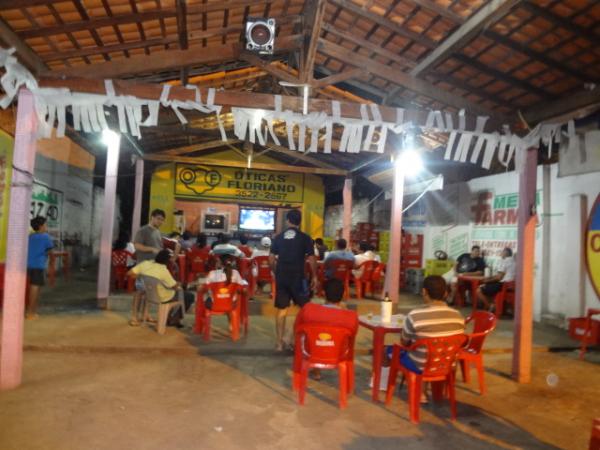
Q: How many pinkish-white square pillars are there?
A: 6